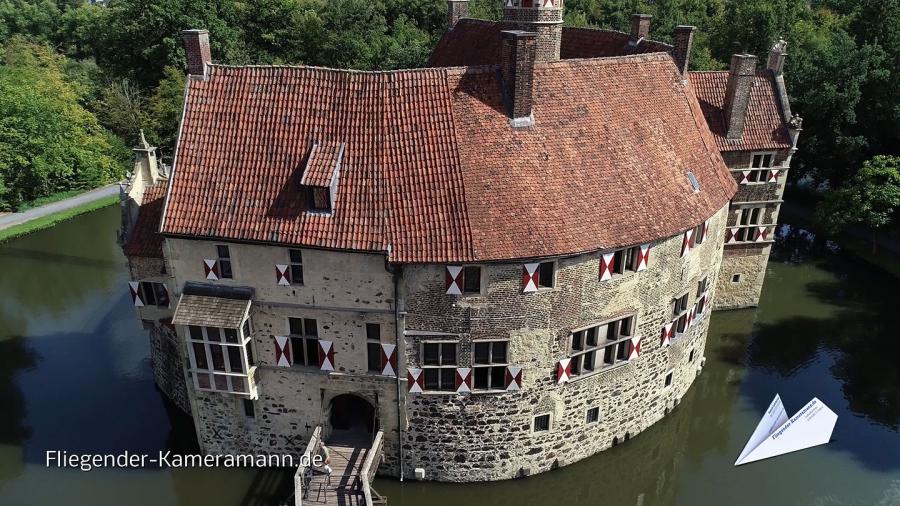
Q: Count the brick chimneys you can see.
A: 6